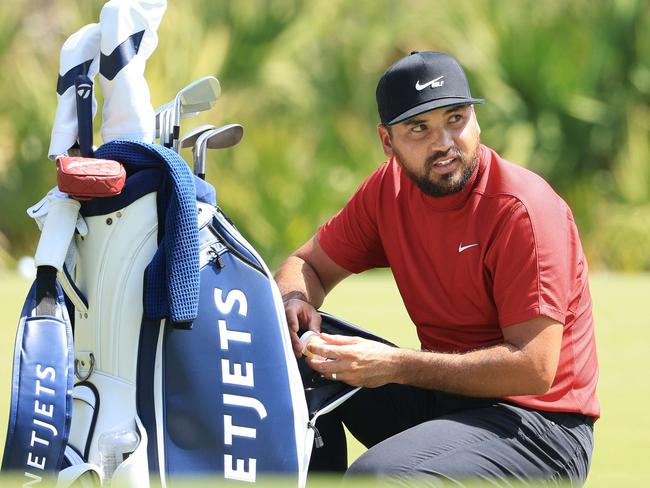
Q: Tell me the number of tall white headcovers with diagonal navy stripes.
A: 2